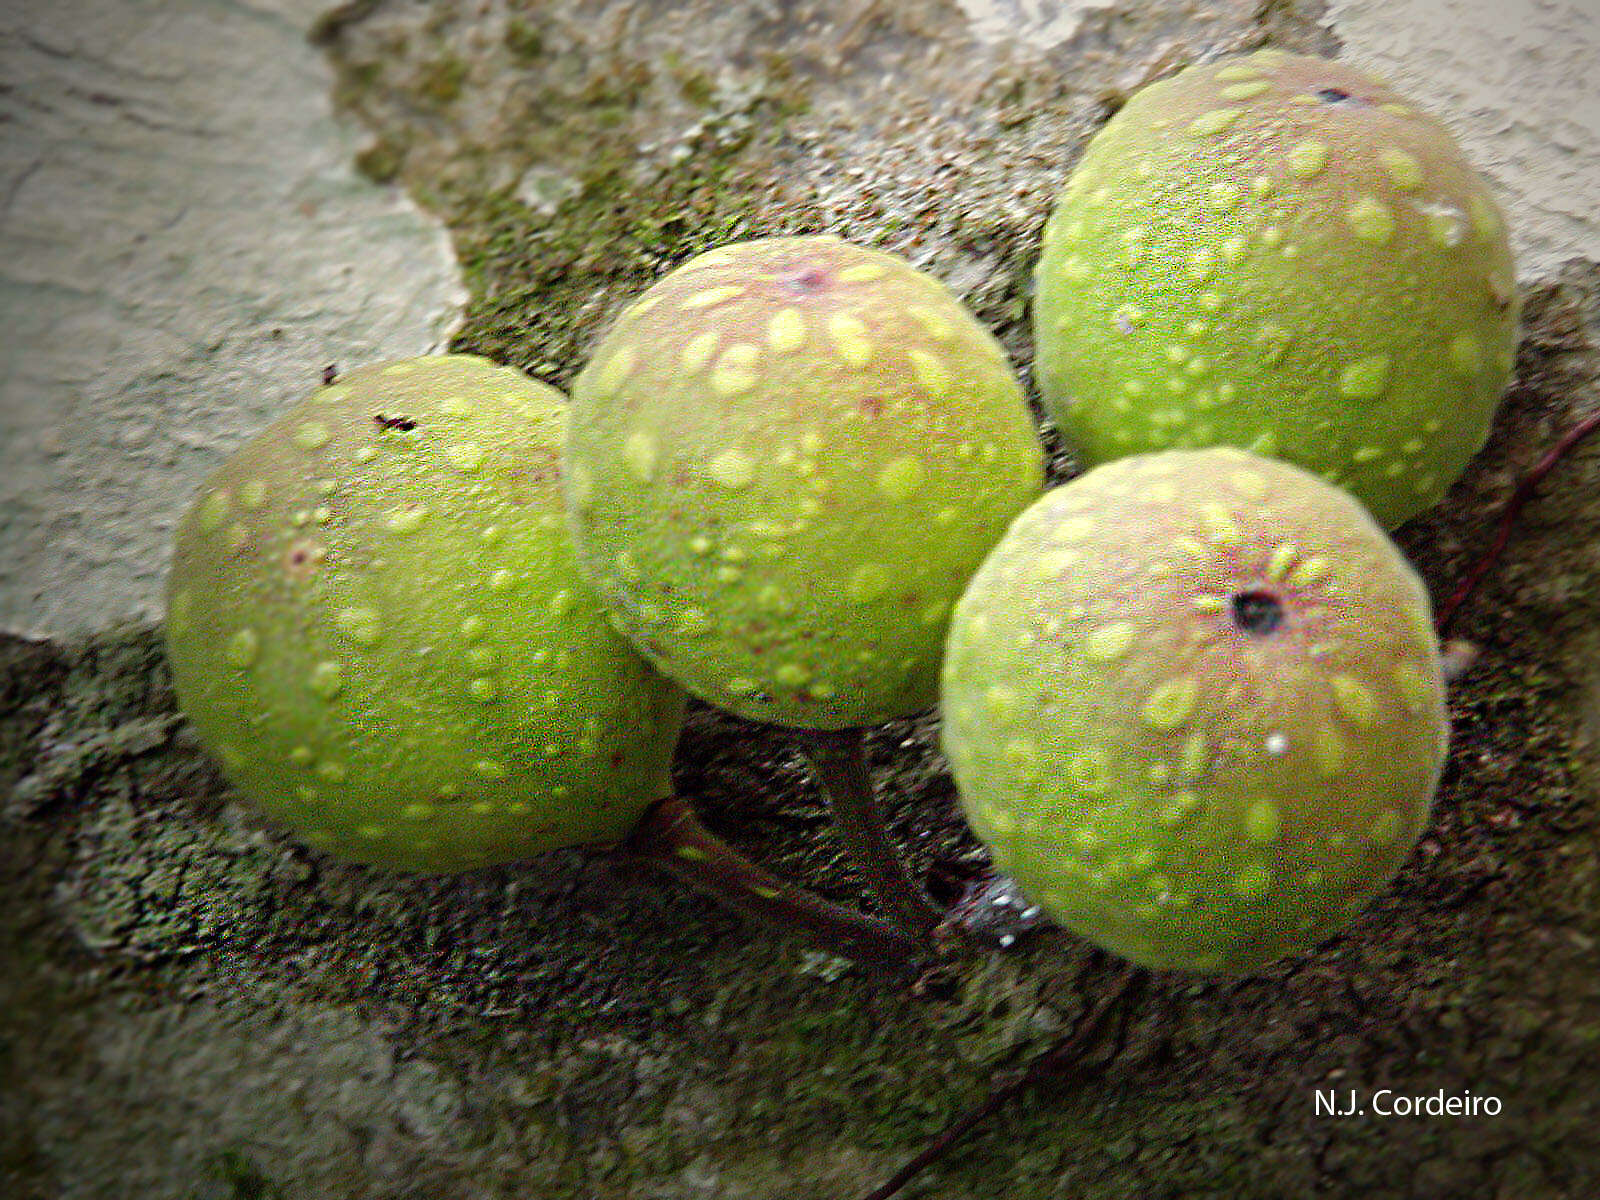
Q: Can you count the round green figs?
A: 4